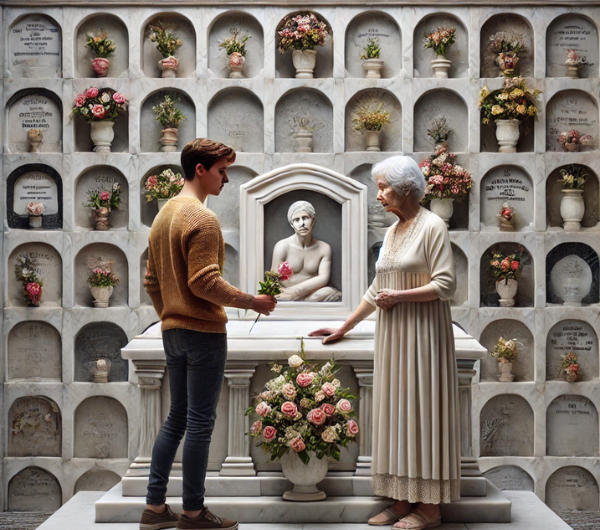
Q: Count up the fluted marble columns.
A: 4